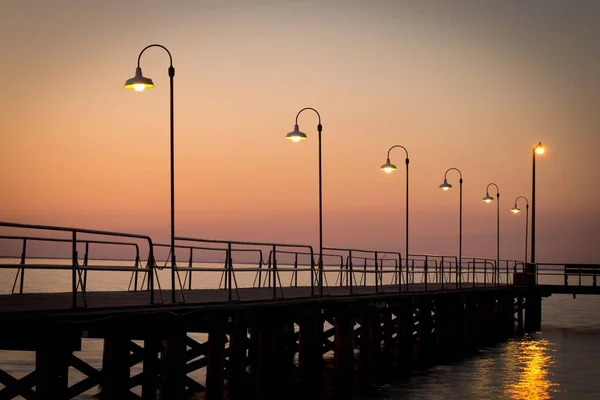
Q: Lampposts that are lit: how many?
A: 7